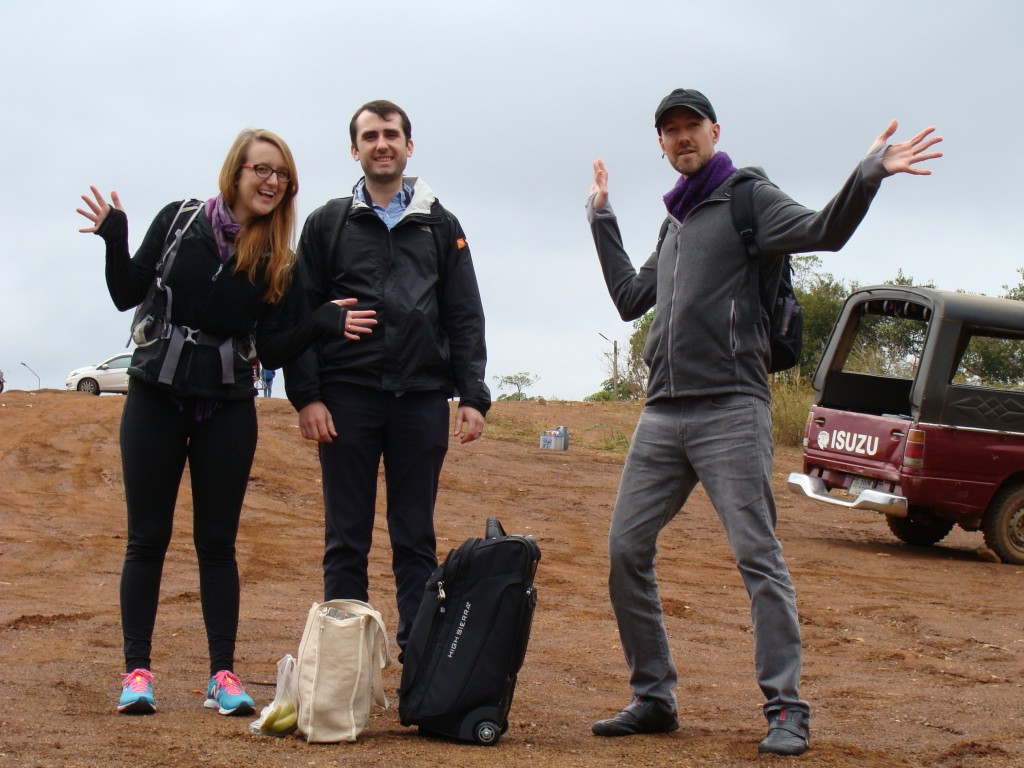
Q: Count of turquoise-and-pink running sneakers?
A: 2